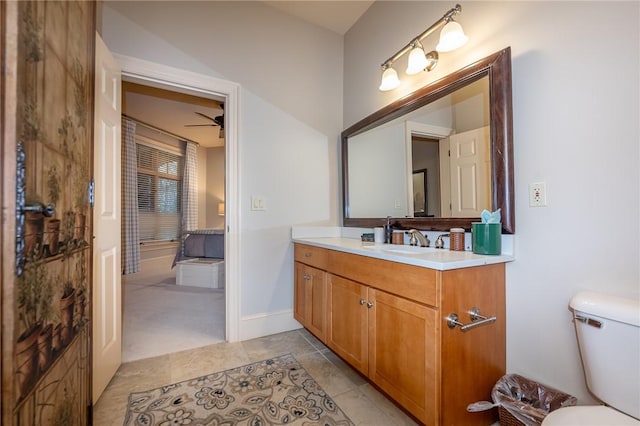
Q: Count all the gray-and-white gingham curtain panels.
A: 2